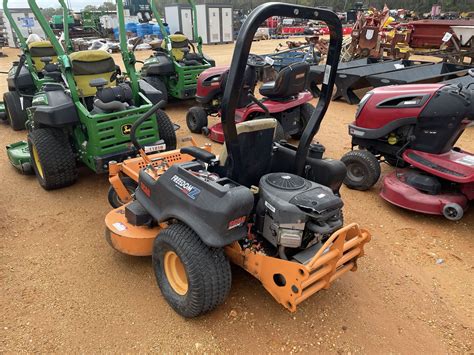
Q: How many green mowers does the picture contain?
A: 3